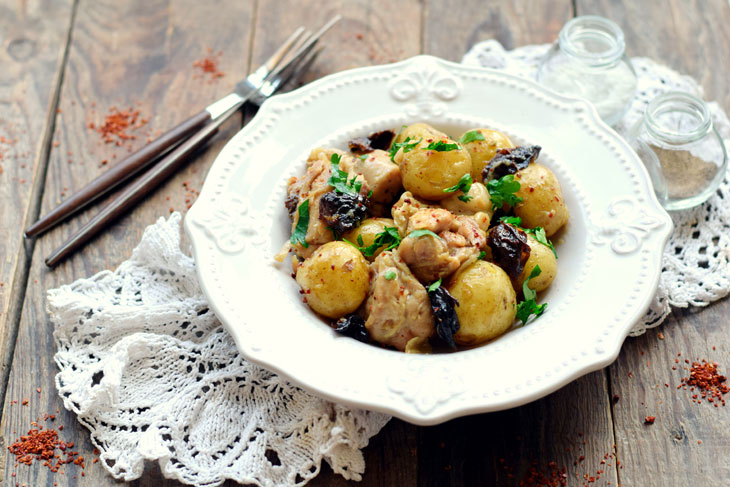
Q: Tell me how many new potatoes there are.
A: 8